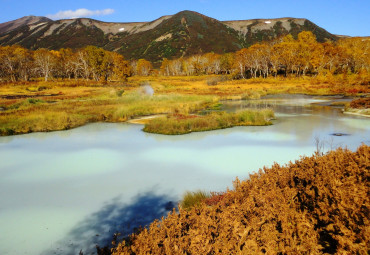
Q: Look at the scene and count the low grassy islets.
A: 1